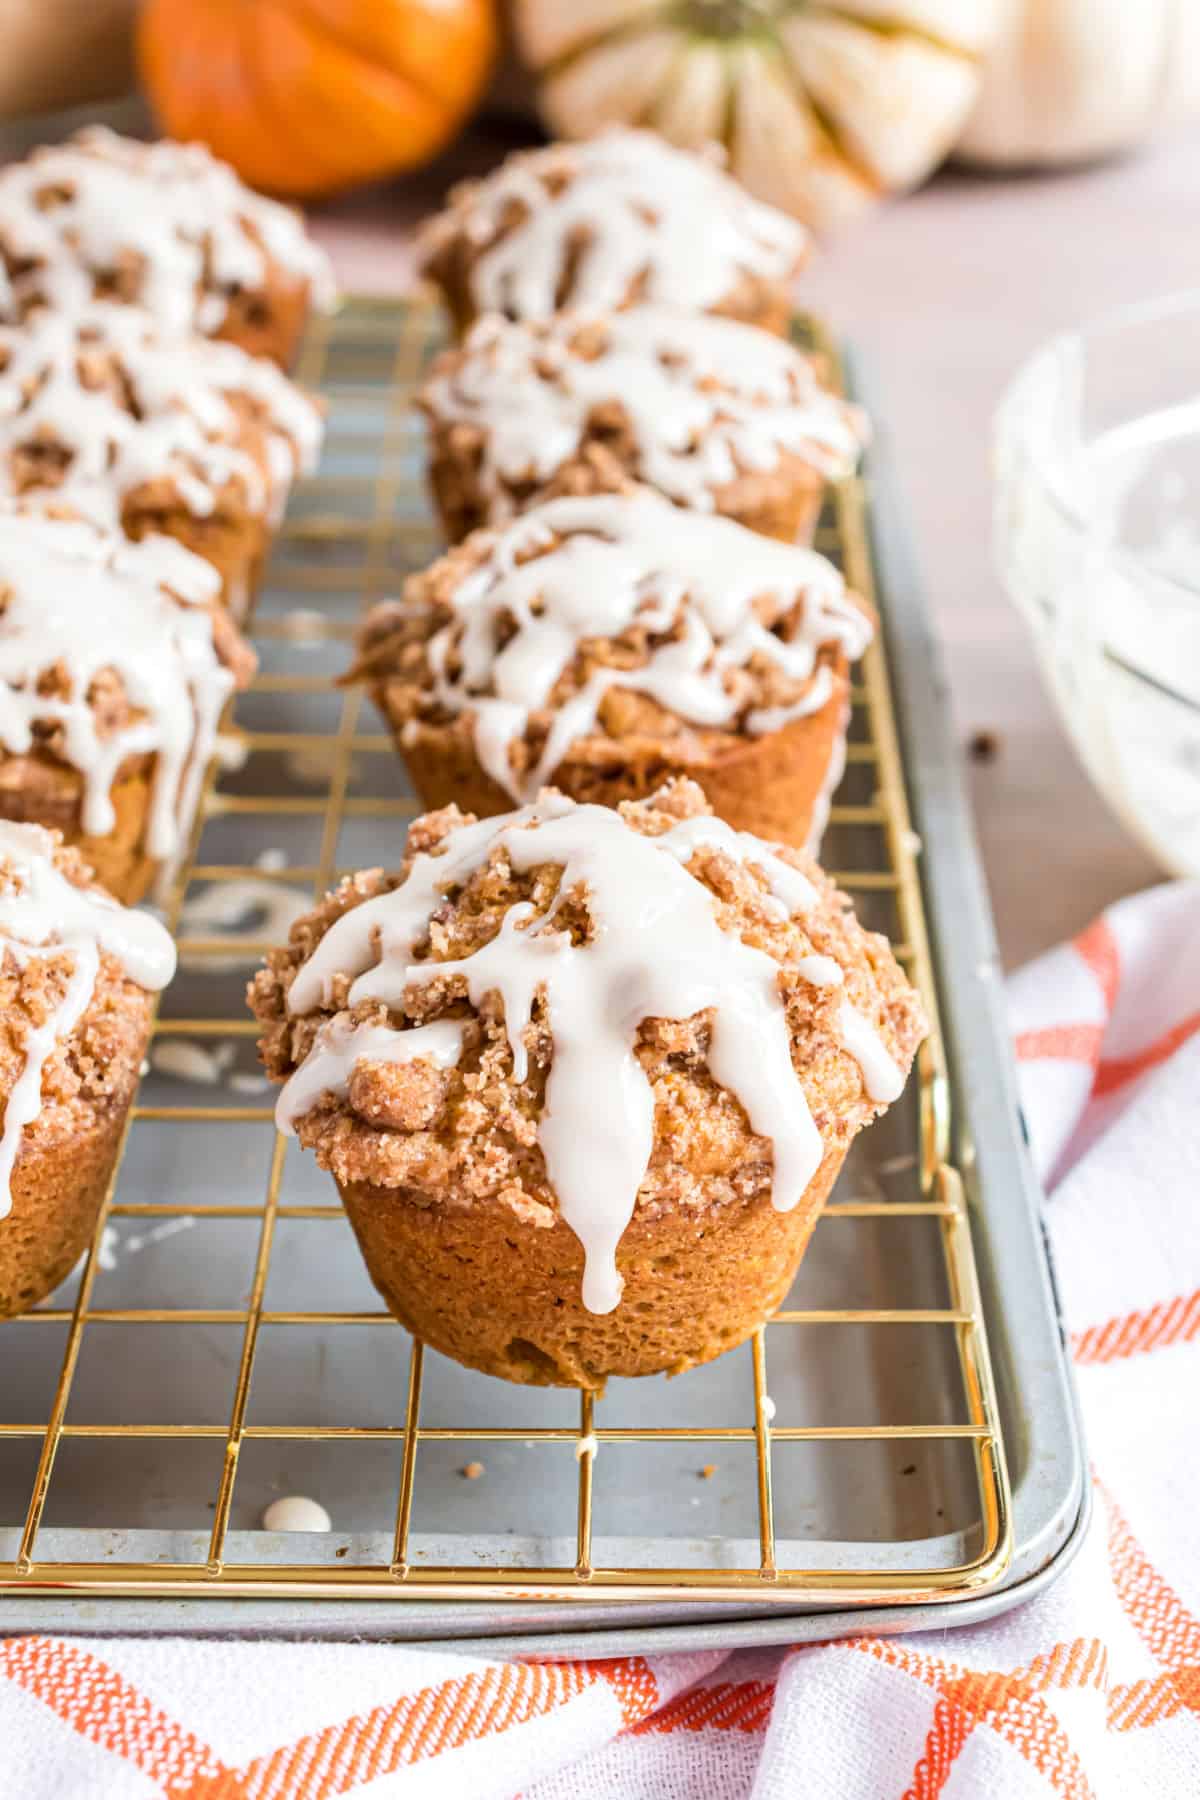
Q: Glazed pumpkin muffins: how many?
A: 8